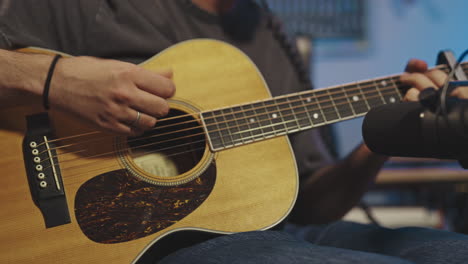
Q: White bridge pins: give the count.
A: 6